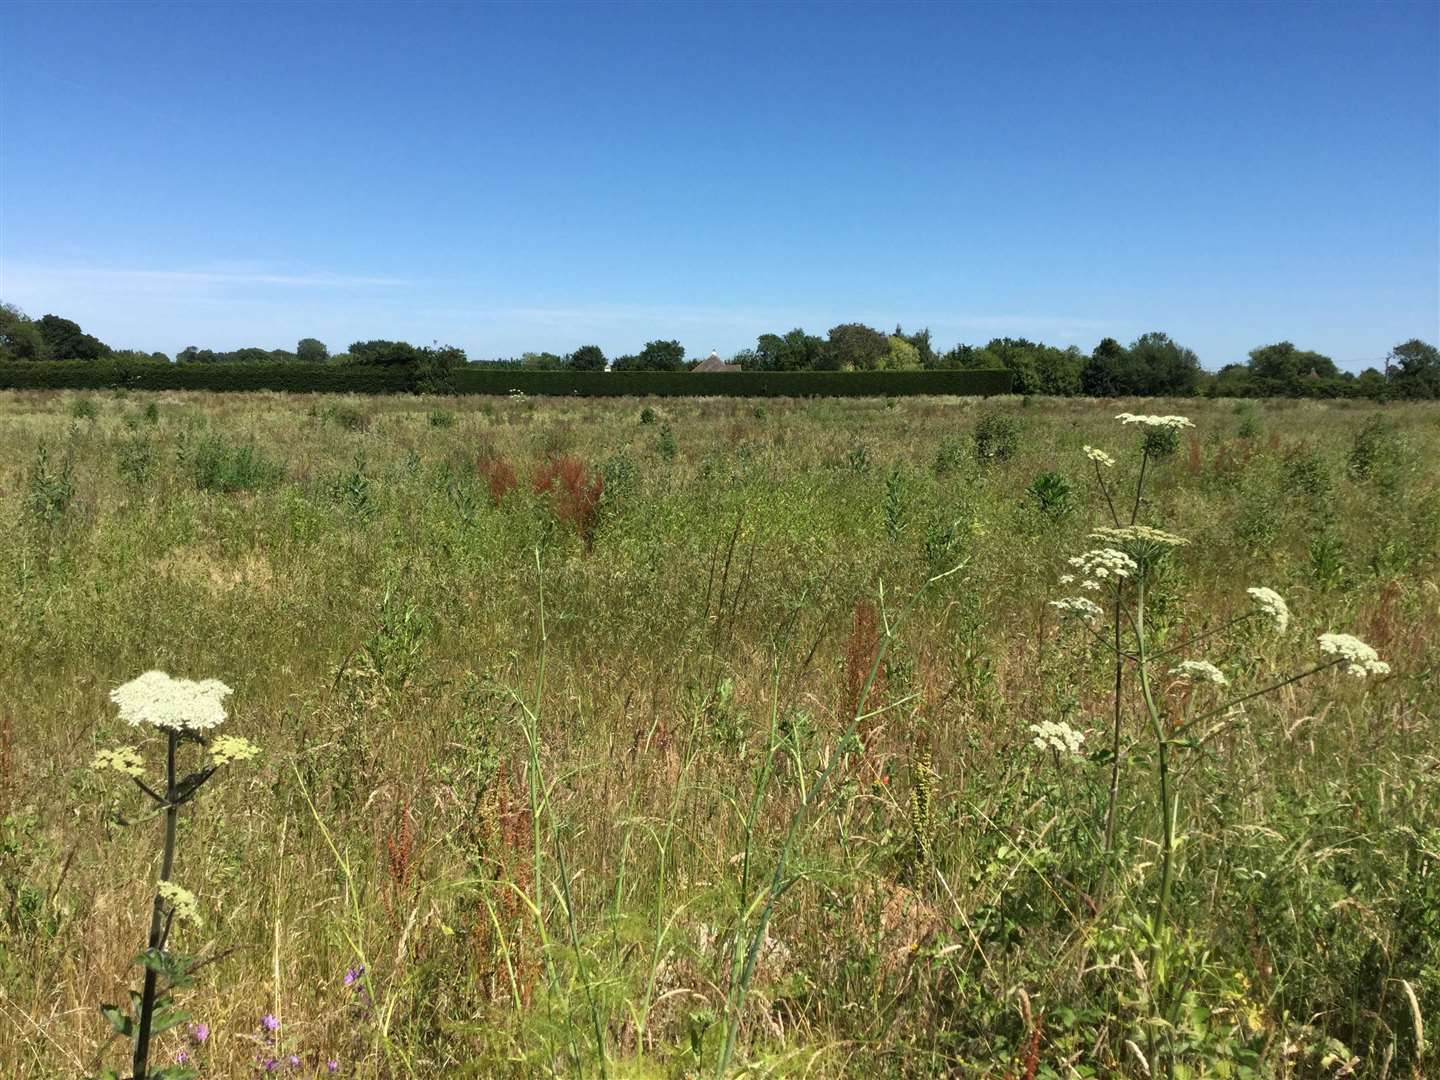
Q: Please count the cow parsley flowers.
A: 13